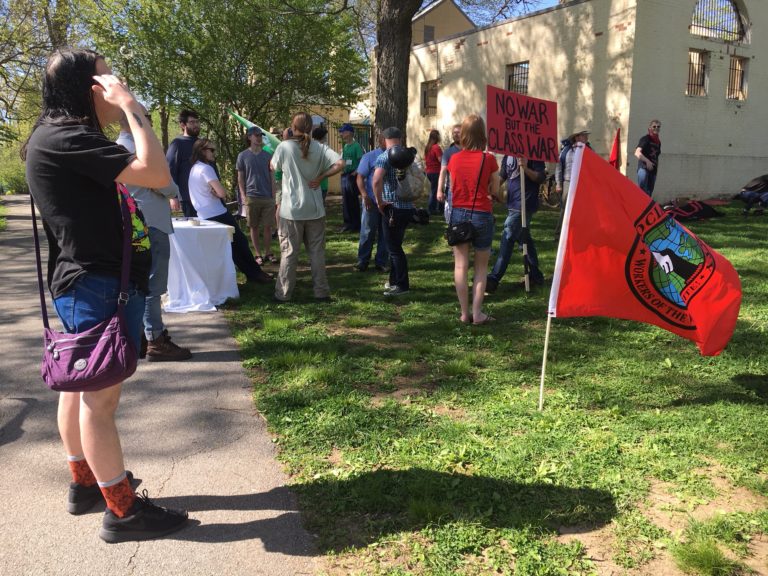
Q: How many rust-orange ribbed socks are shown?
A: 2